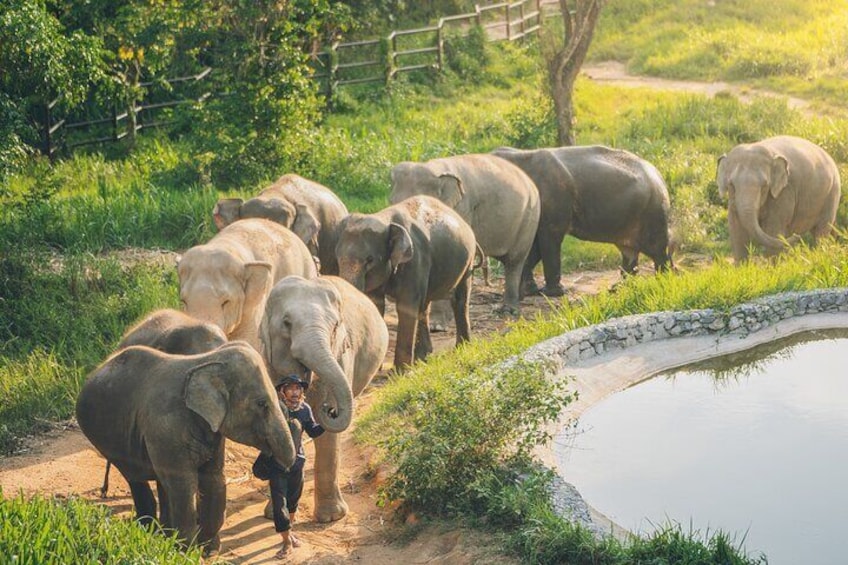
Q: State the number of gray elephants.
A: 9